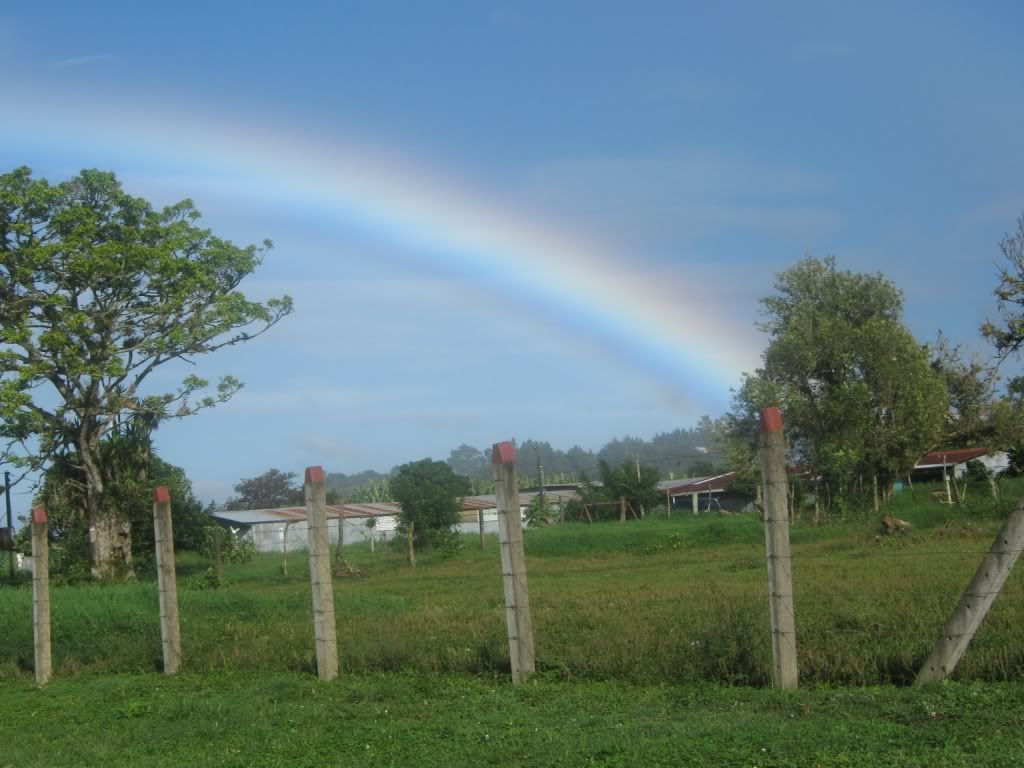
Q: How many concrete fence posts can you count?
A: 6